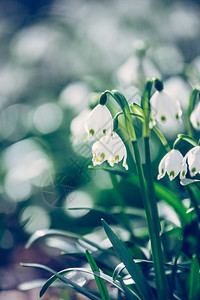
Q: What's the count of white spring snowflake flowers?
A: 6